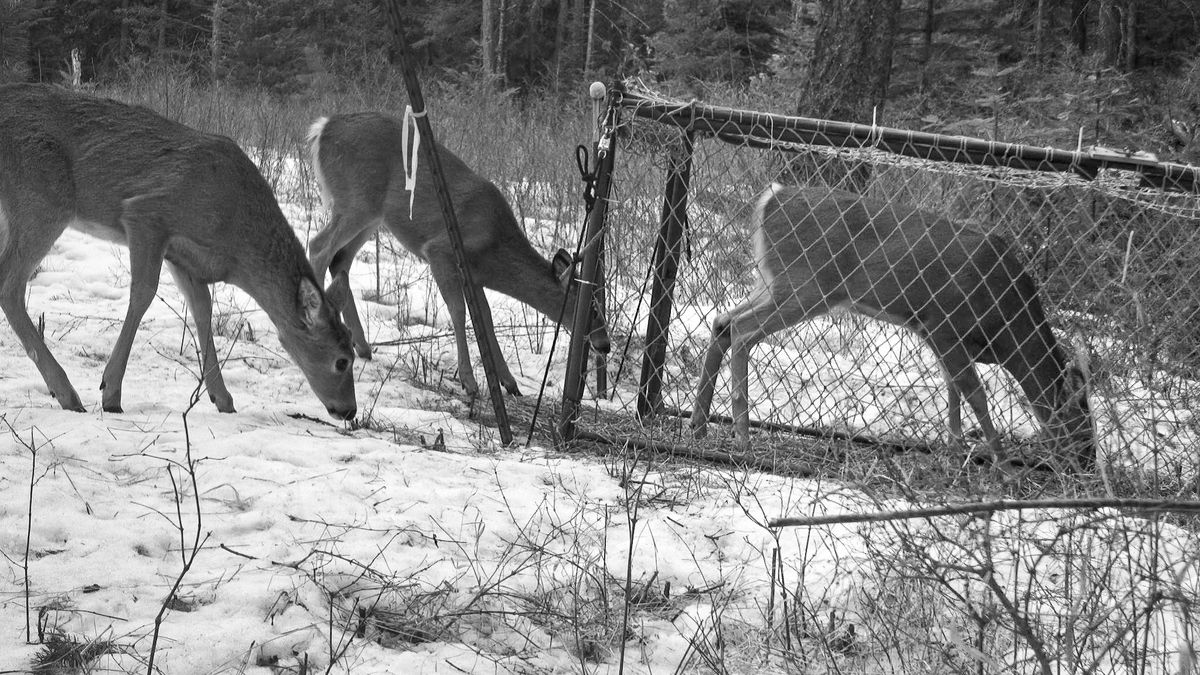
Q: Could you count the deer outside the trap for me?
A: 2